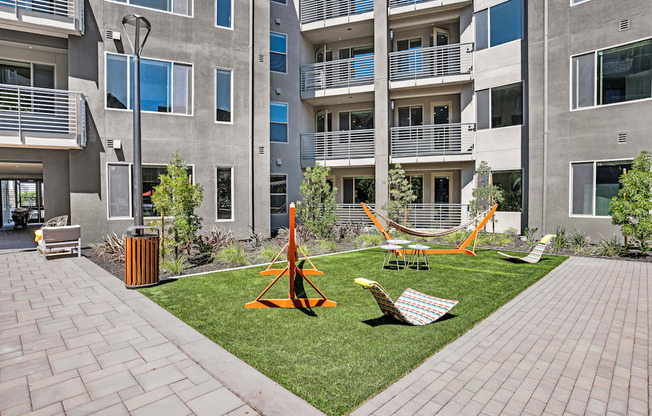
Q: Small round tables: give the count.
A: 3